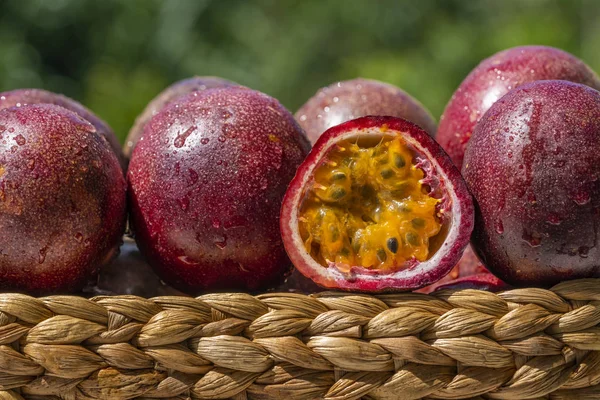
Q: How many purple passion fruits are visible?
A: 8